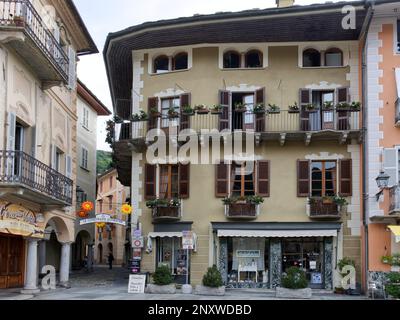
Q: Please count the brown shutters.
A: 12